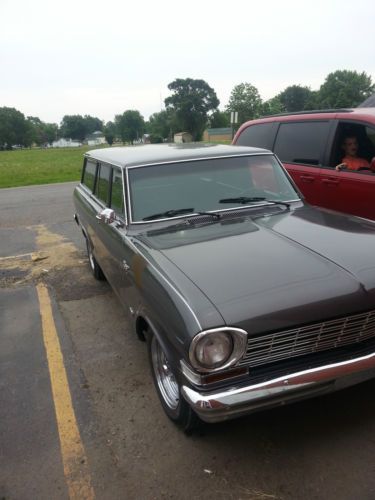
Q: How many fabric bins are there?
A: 0